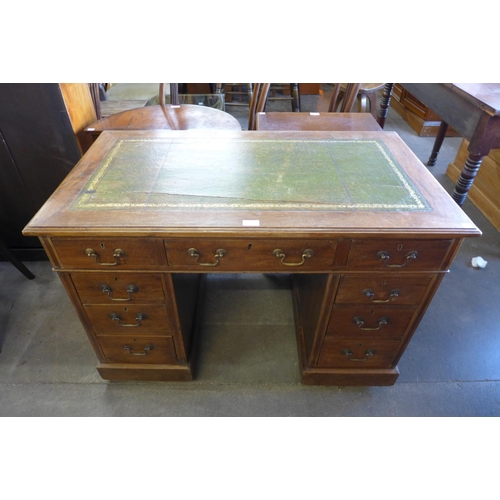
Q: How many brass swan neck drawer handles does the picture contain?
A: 10